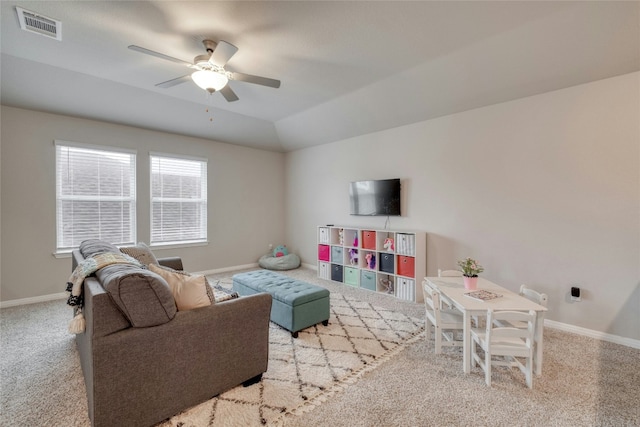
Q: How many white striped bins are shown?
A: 4